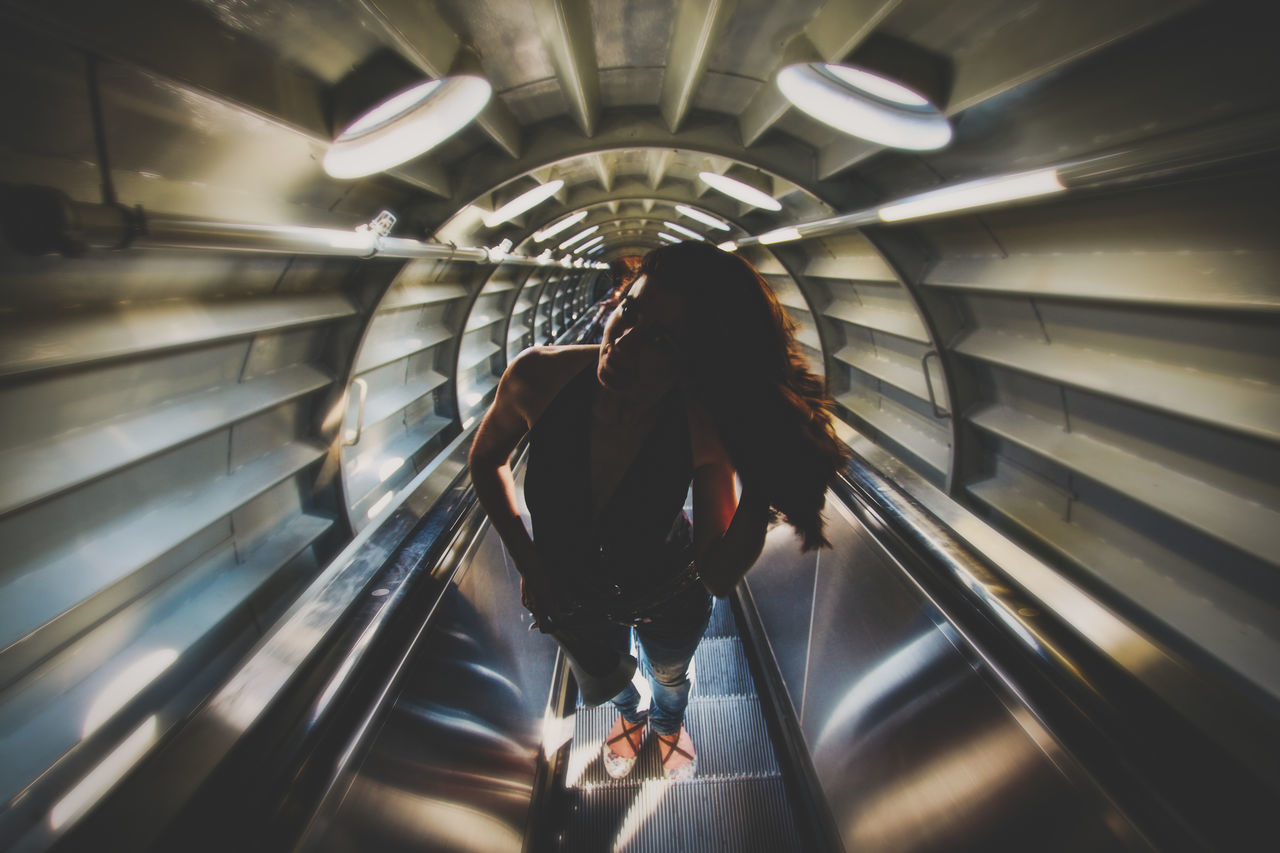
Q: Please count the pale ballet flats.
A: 2